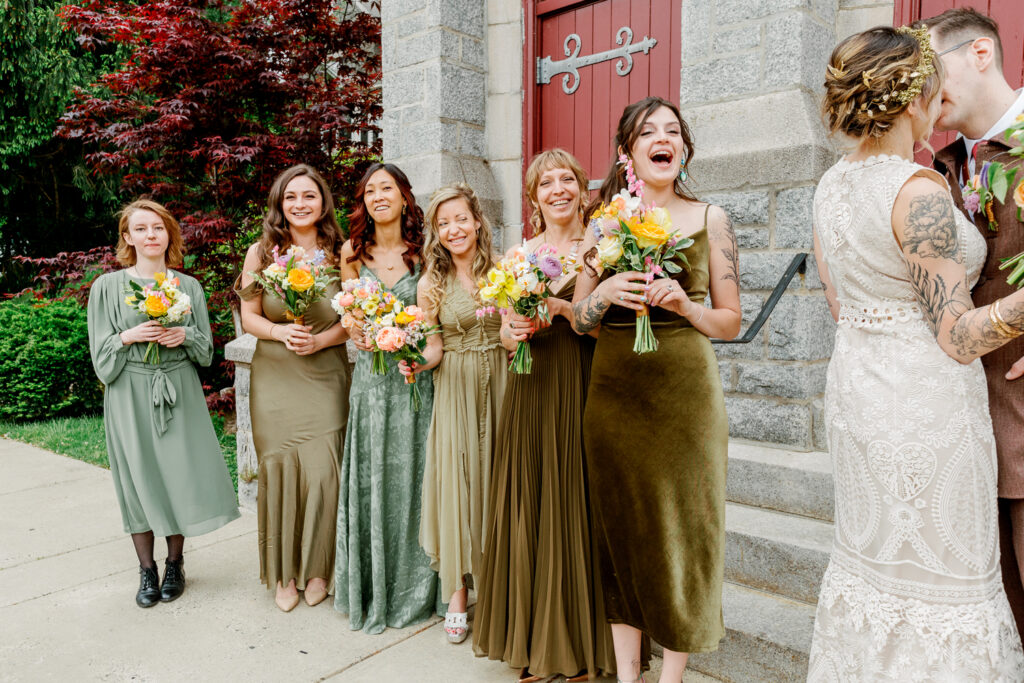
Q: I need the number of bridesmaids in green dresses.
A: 6